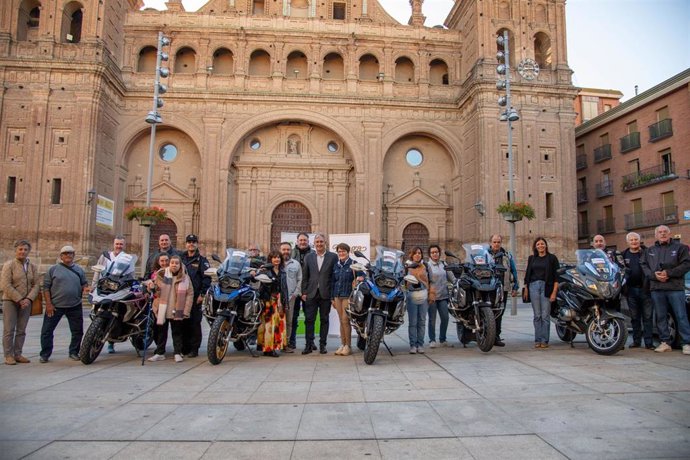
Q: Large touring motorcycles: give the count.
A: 5